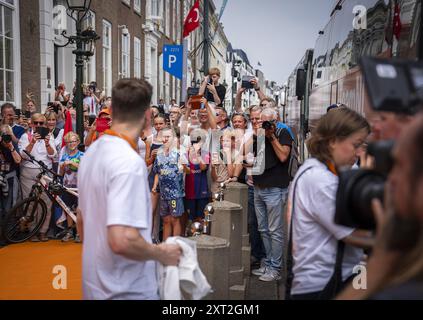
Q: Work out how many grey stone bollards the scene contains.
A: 3